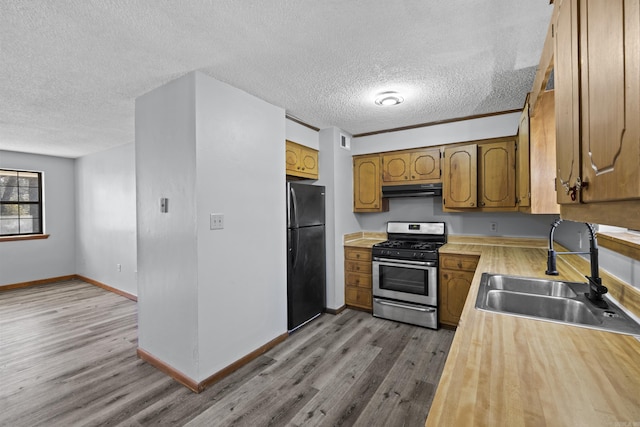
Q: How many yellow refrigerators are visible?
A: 0